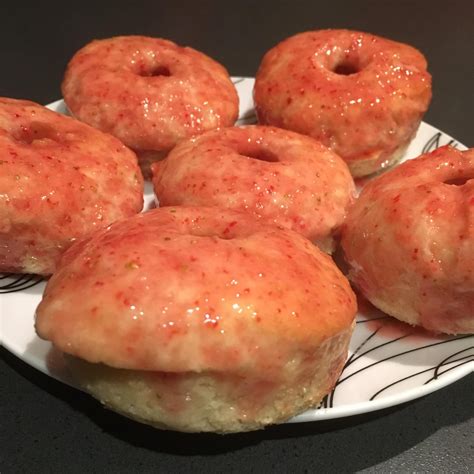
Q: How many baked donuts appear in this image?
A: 6